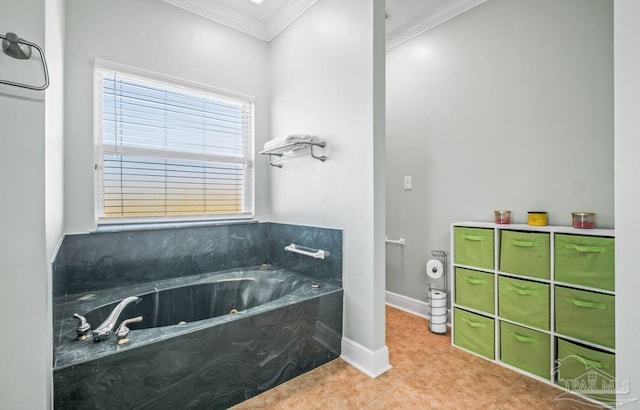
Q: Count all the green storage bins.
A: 9